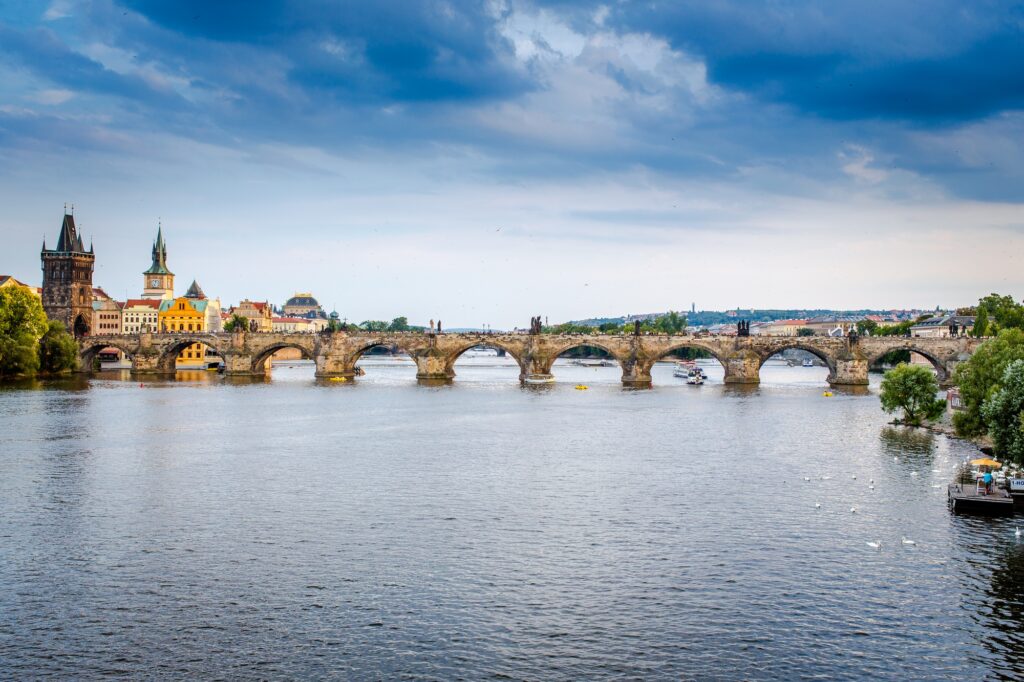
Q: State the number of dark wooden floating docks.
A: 1